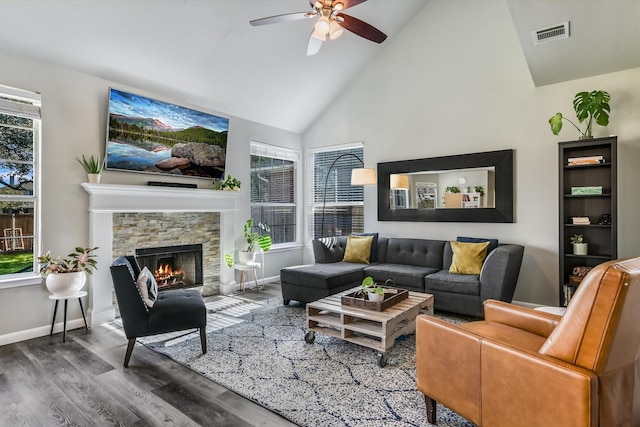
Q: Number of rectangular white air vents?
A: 1